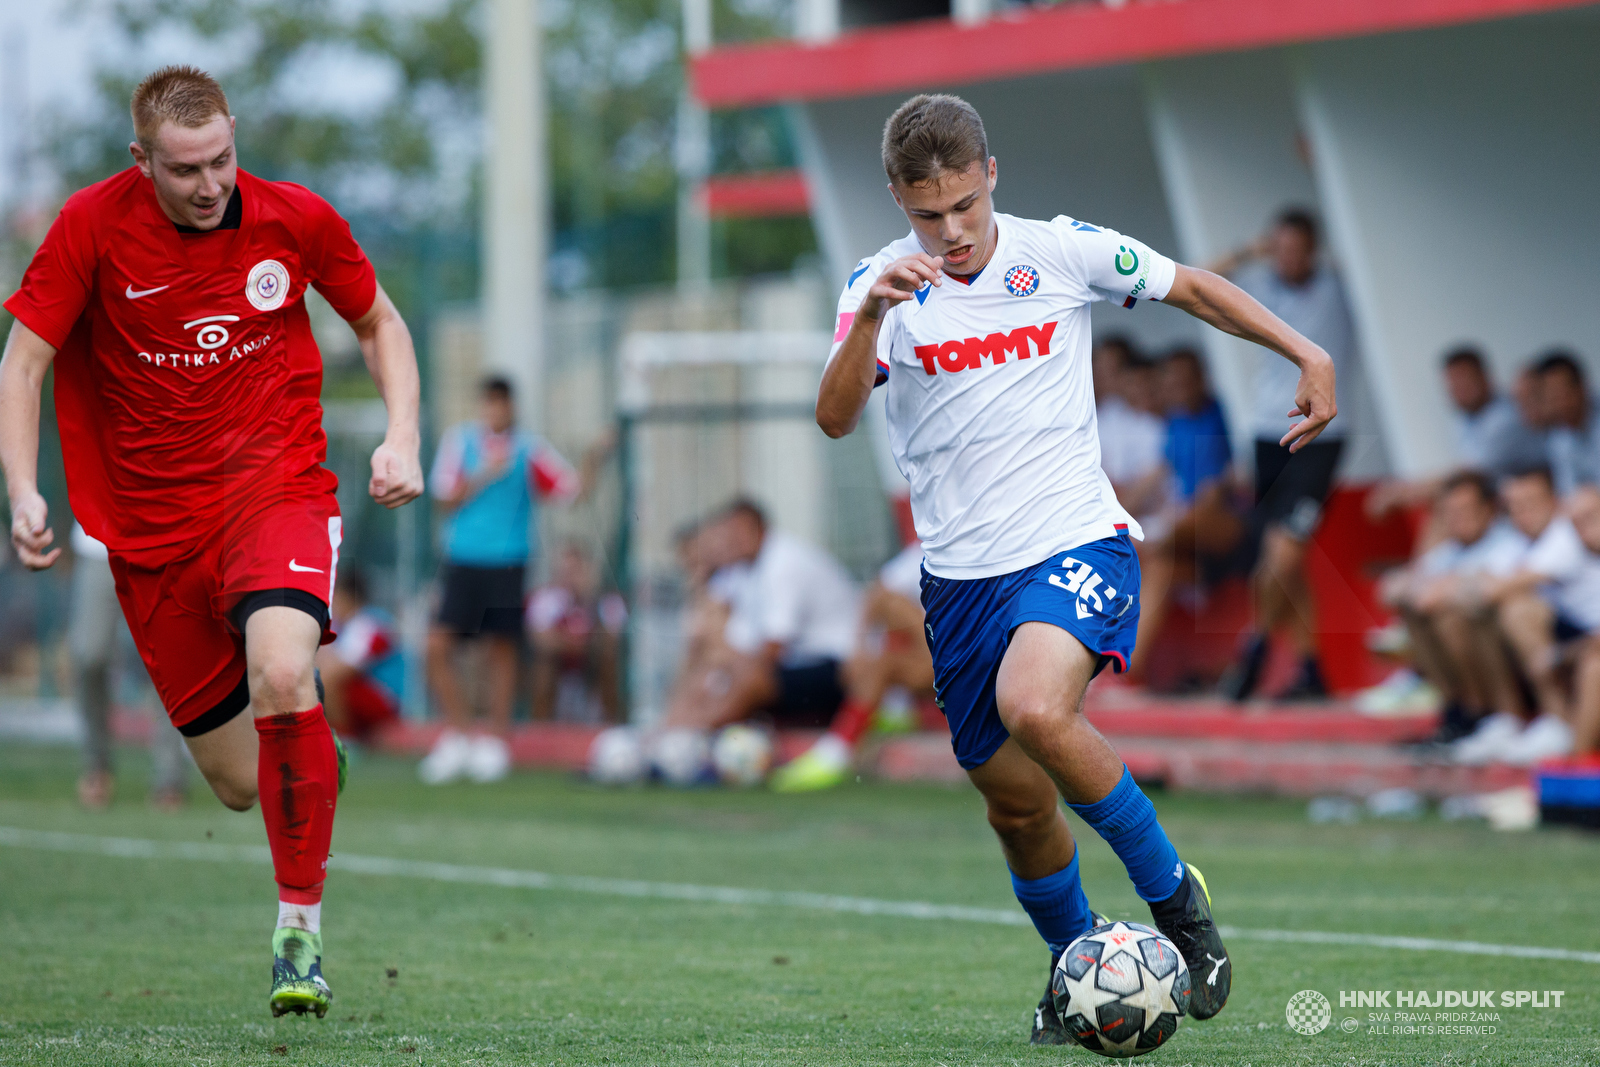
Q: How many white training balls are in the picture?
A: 3